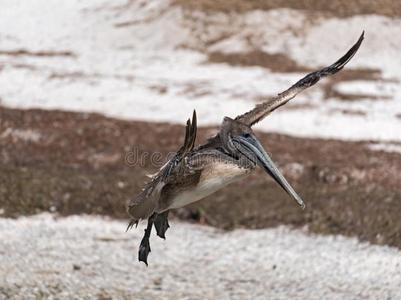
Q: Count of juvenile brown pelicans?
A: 1